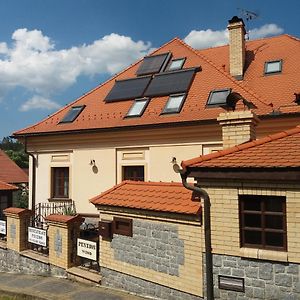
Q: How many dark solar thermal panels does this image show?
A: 3